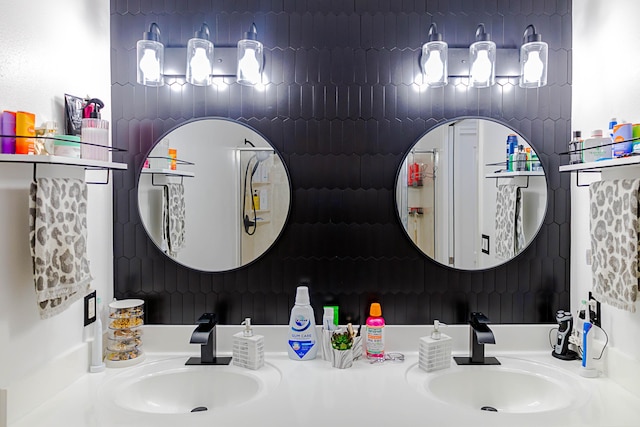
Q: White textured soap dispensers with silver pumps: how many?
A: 2